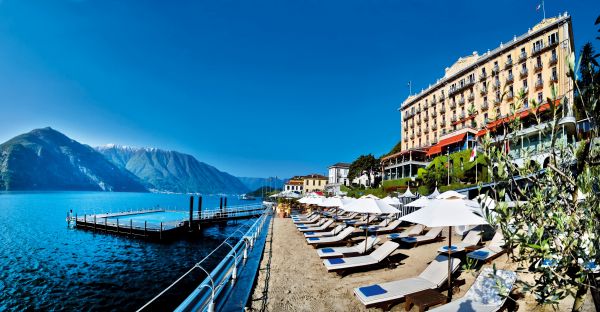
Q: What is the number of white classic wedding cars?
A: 0